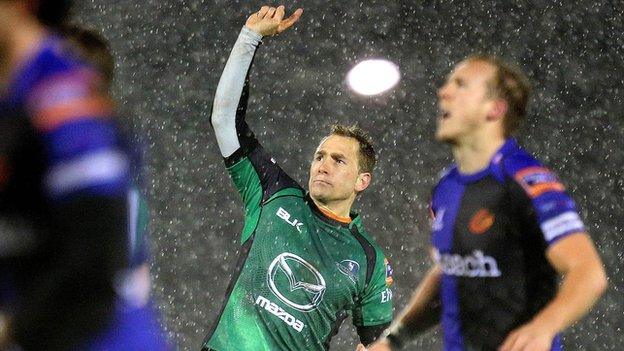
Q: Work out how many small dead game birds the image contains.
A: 0